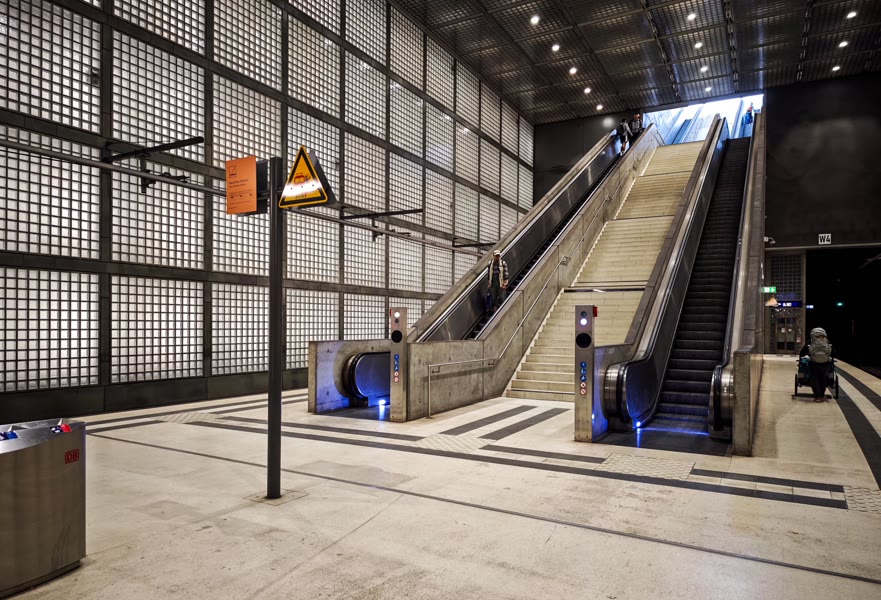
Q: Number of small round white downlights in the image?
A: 12